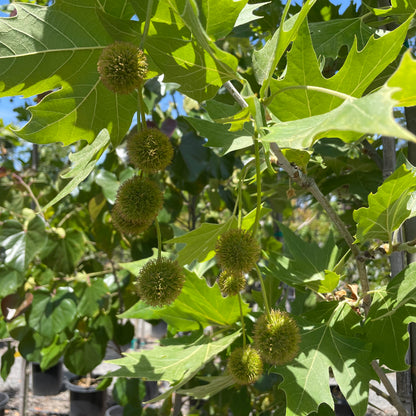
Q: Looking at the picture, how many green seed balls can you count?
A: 9